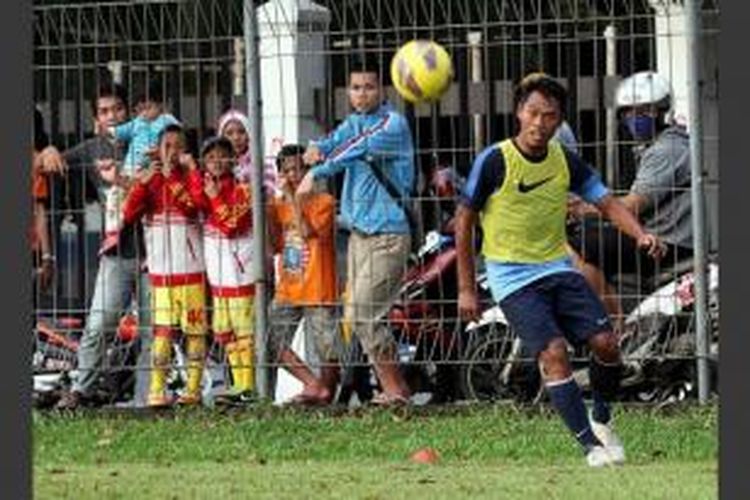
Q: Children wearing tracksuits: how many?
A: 2